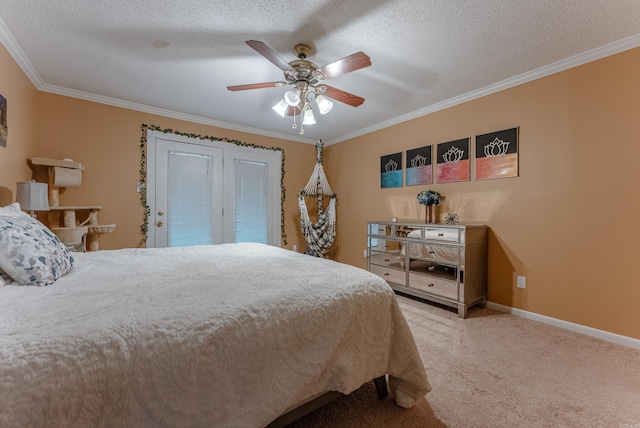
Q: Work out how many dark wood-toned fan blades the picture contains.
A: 5